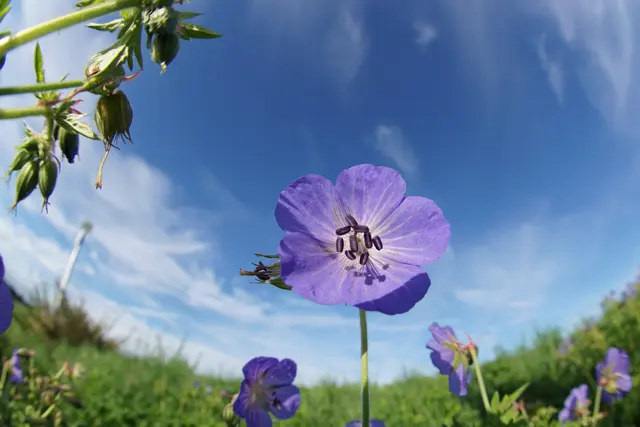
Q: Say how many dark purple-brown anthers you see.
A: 9